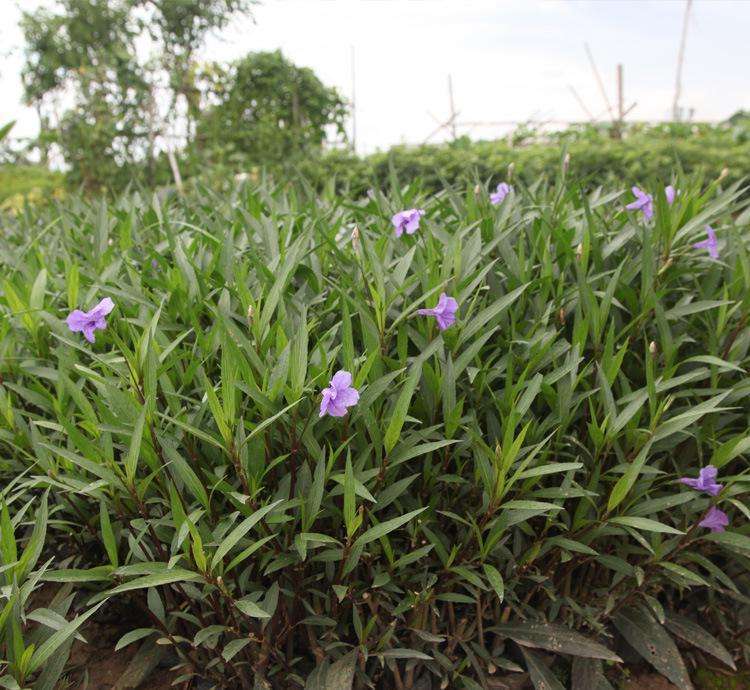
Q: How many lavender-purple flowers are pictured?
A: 10